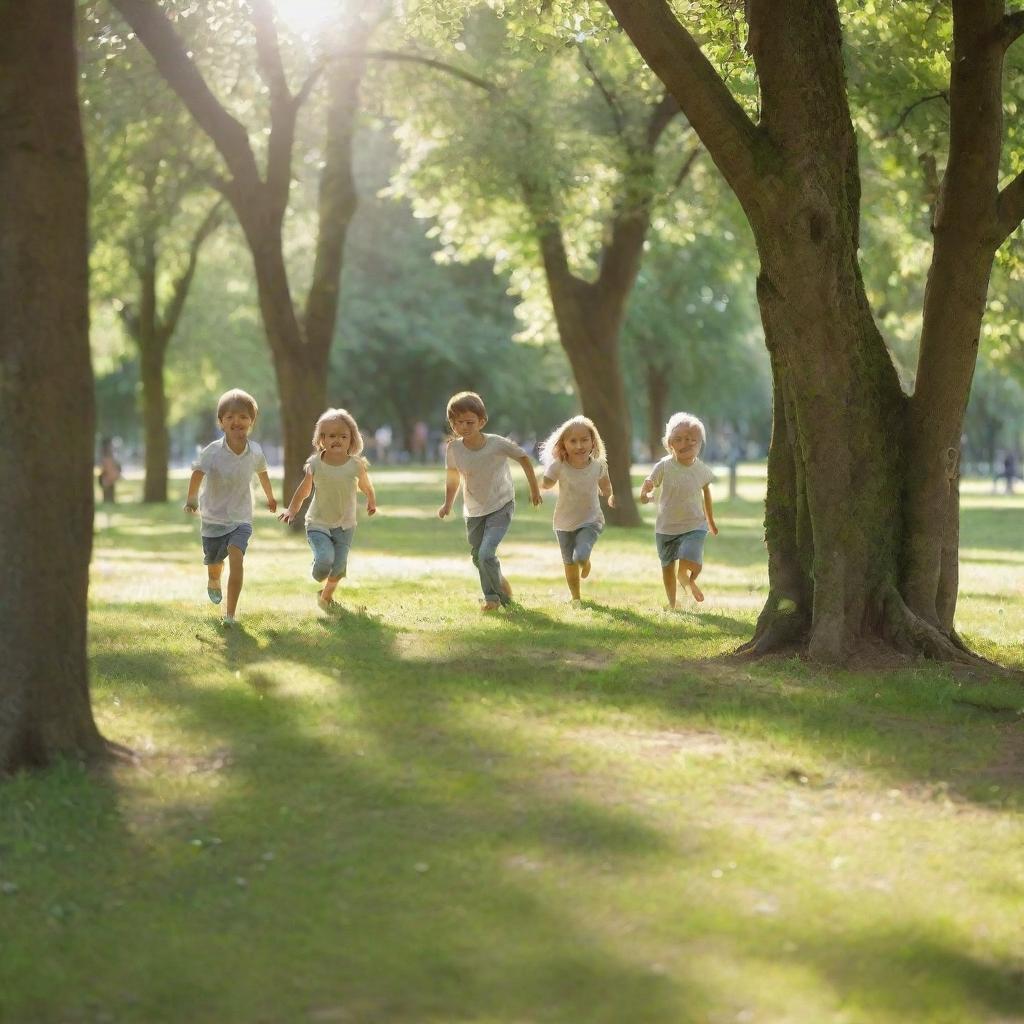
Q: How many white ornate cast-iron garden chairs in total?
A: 0